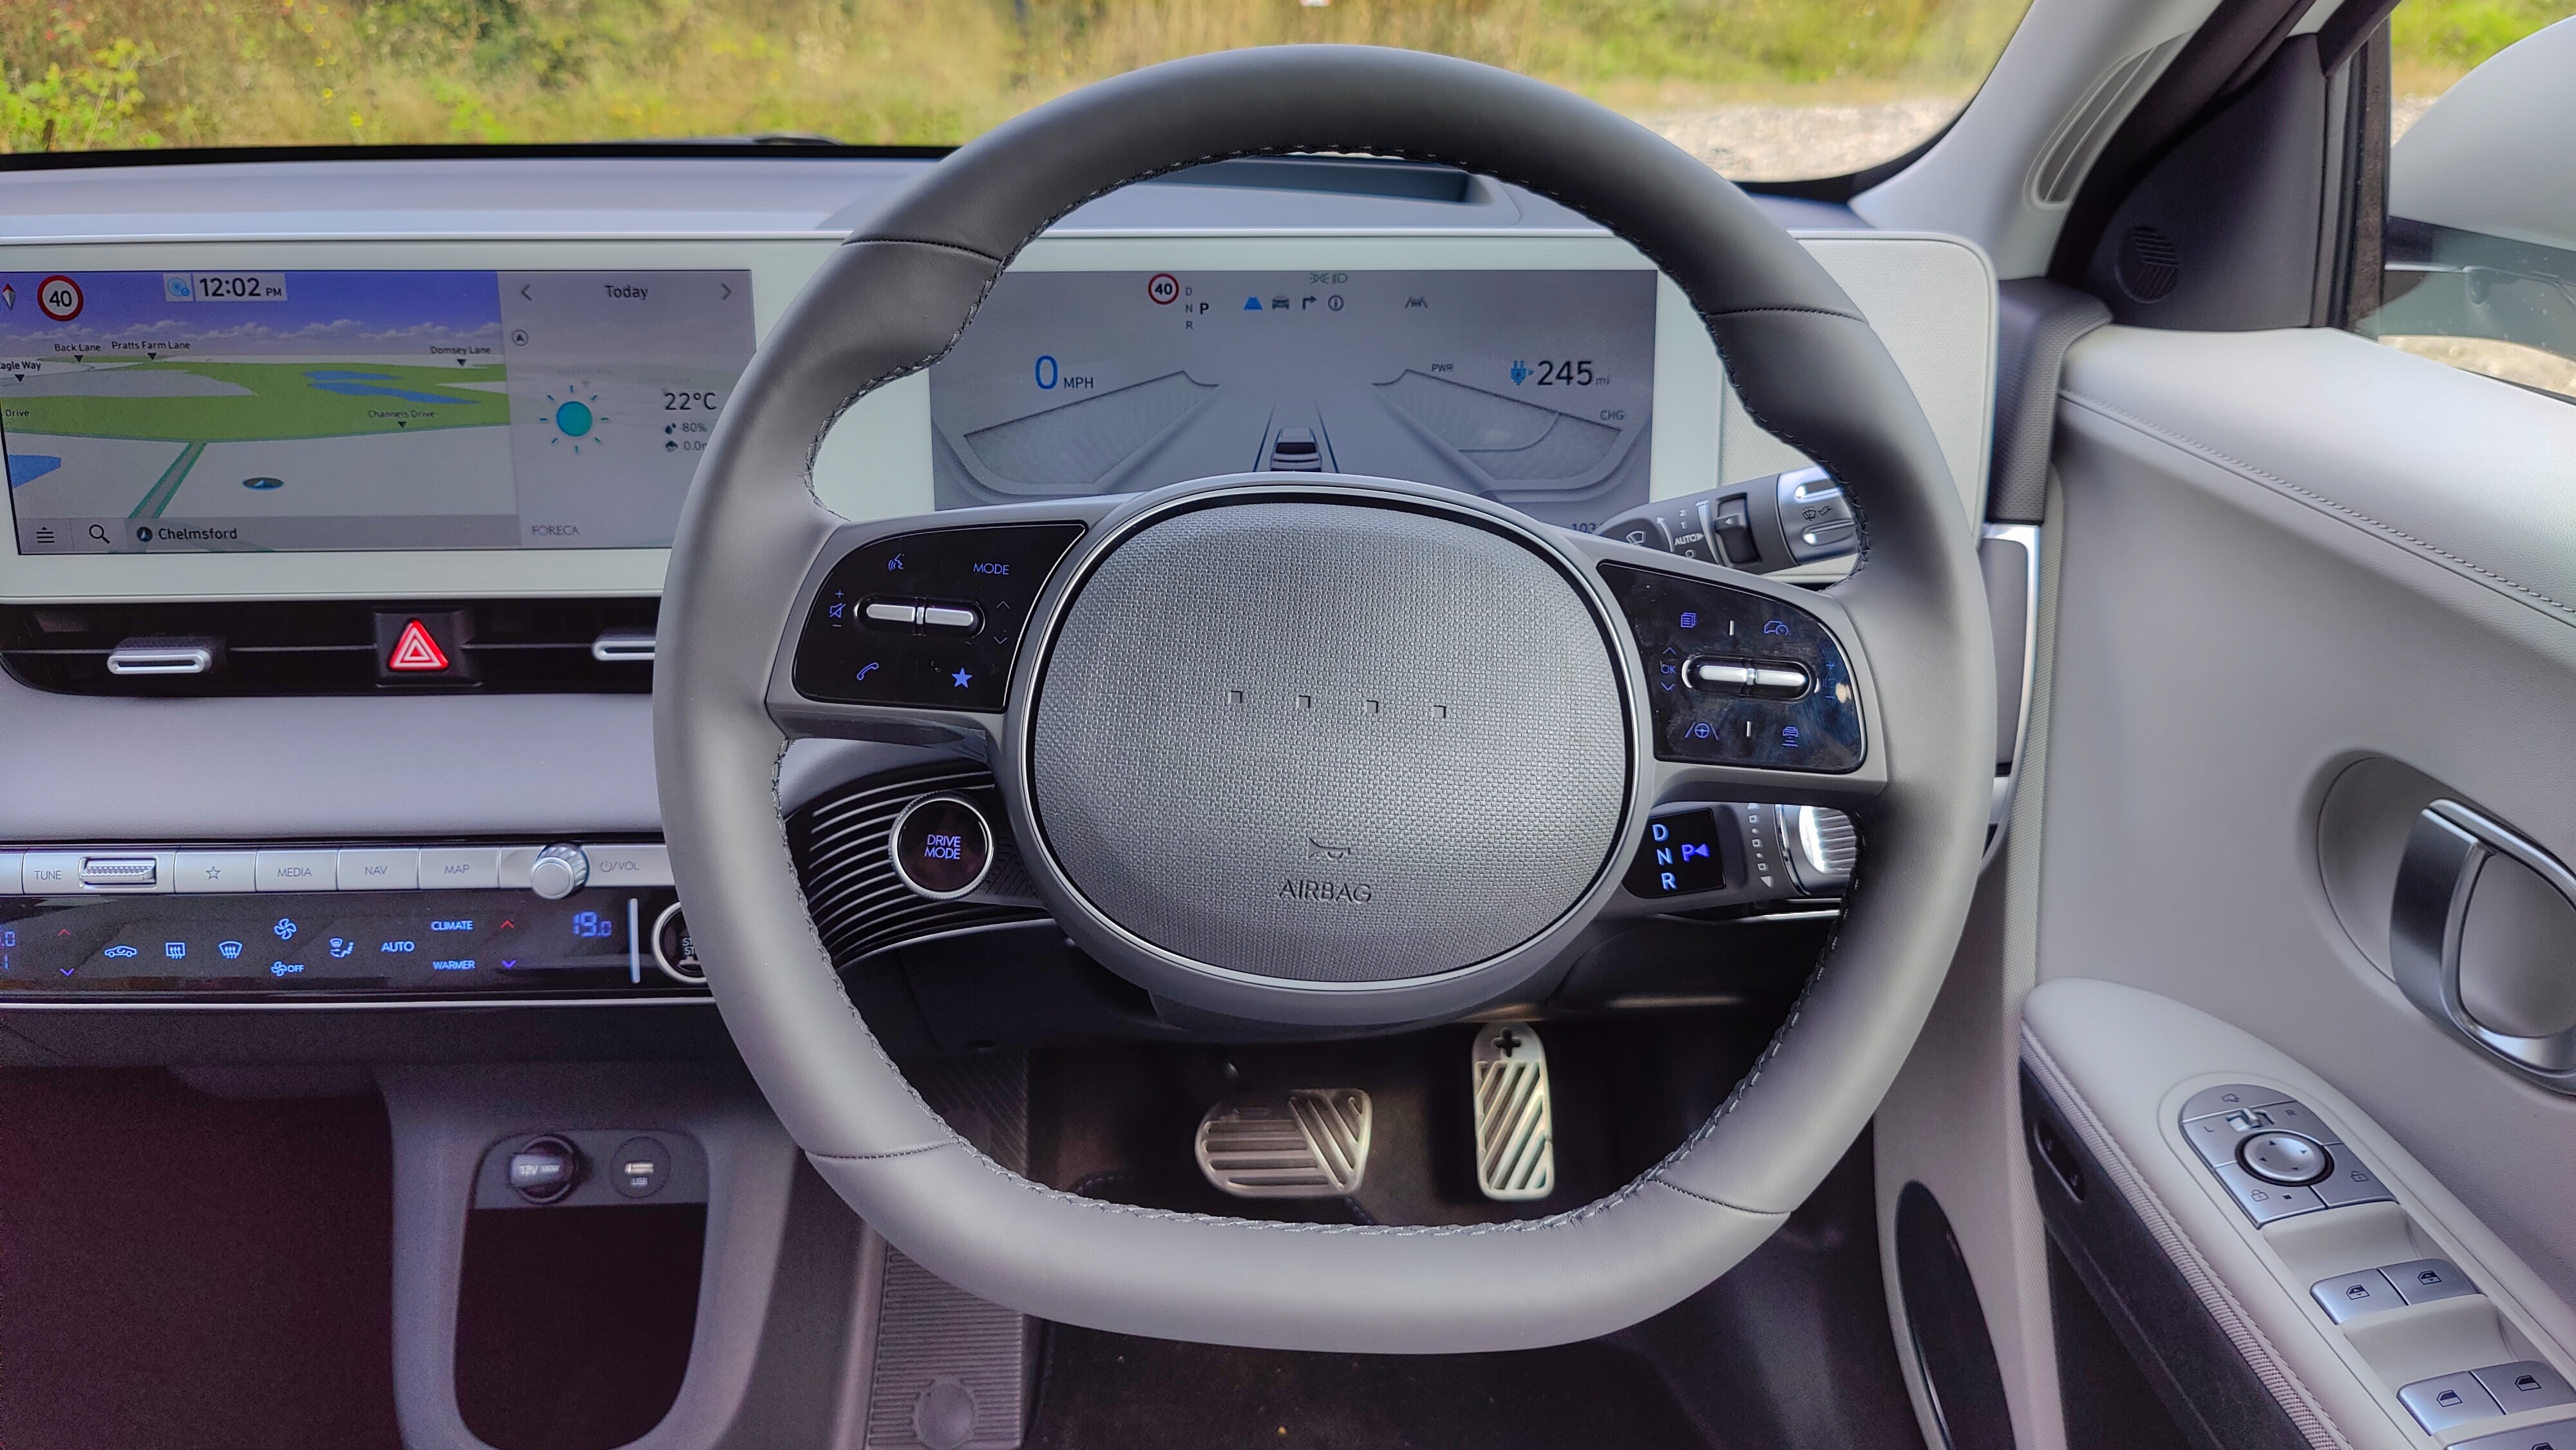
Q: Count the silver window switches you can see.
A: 4